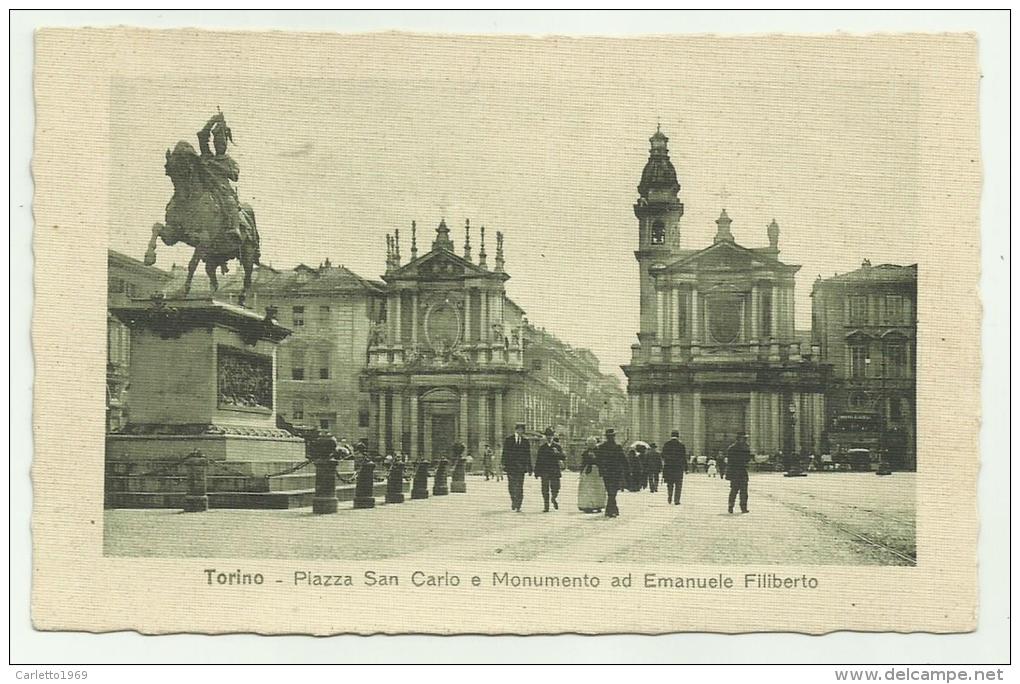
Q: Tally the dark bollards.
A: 7